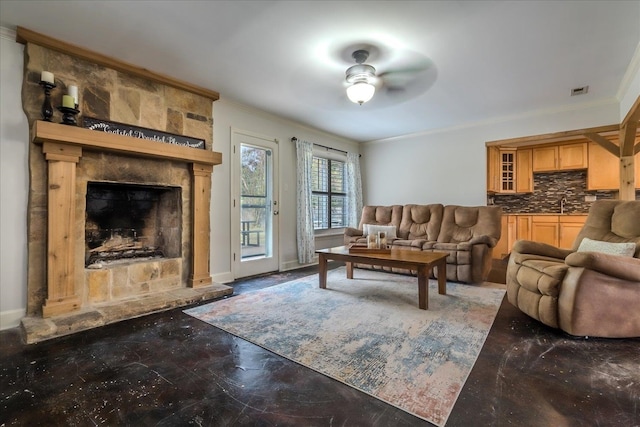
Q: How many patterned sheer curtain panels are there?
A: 2